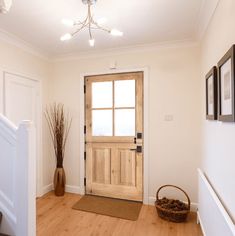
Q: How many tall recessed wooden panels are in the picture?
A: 2